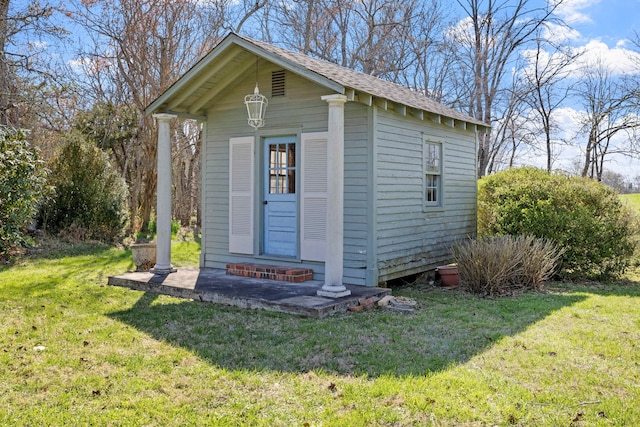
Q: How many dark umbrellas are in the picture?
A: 0